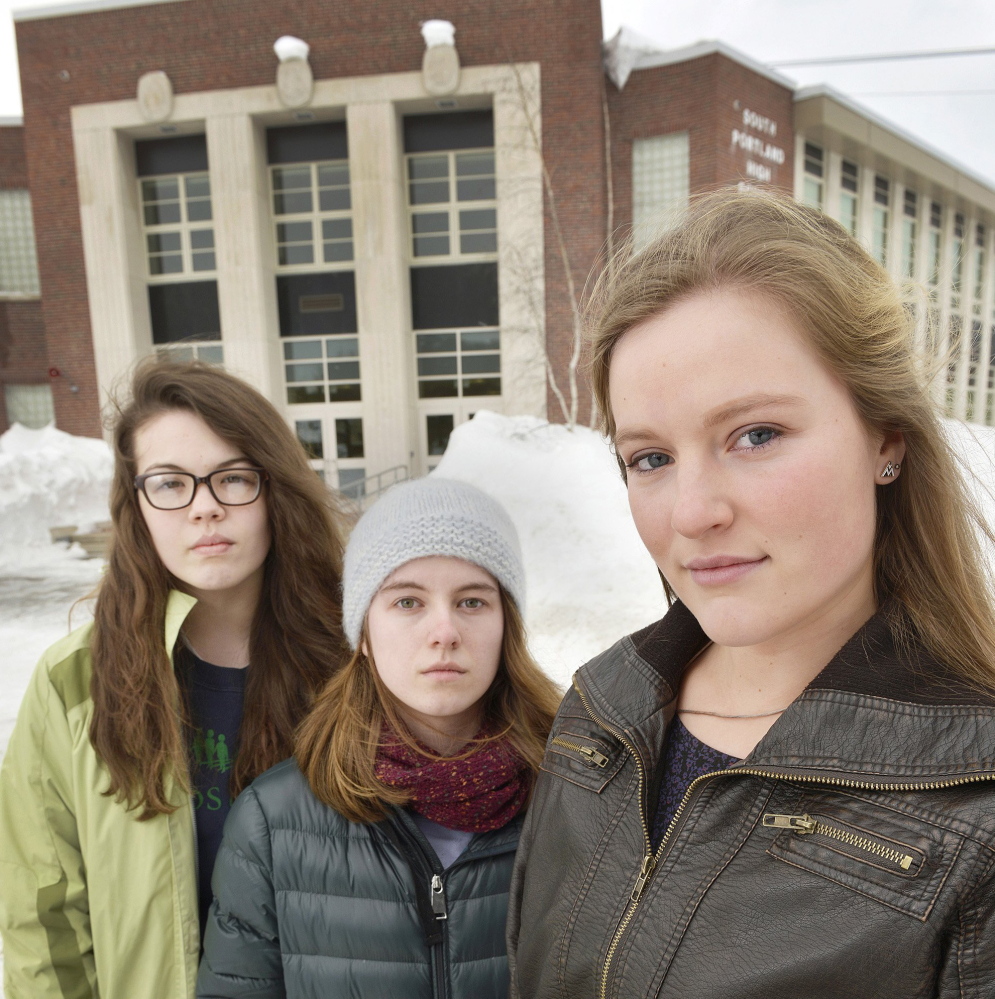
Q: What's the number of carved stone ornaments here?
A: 3